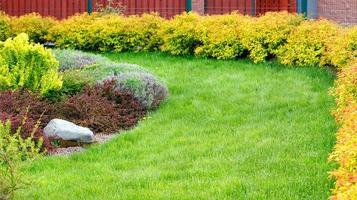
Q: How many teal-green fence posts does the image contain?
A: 3